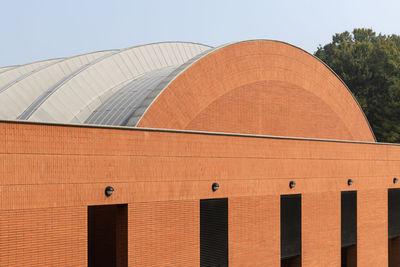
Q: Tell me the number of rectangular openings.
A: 5